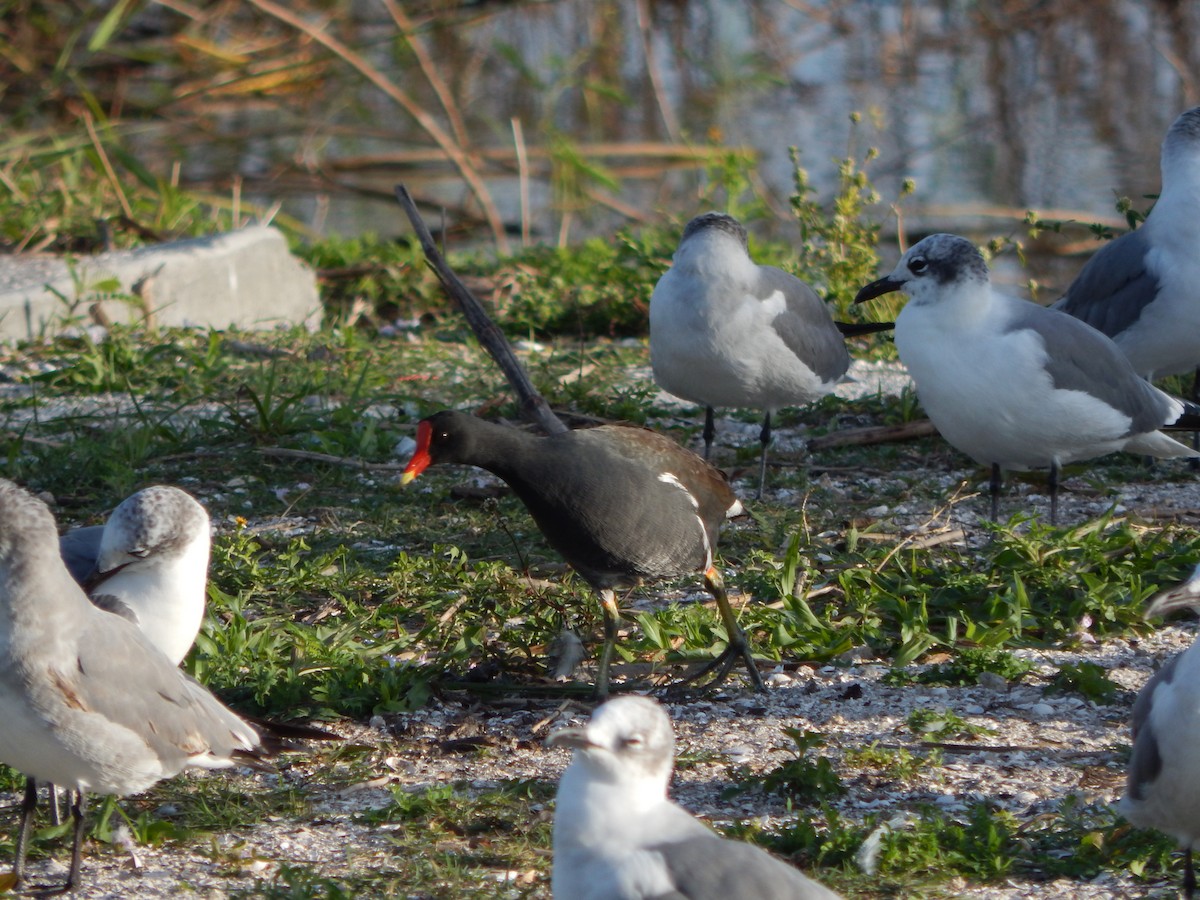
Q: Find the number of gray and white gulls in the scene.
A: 7